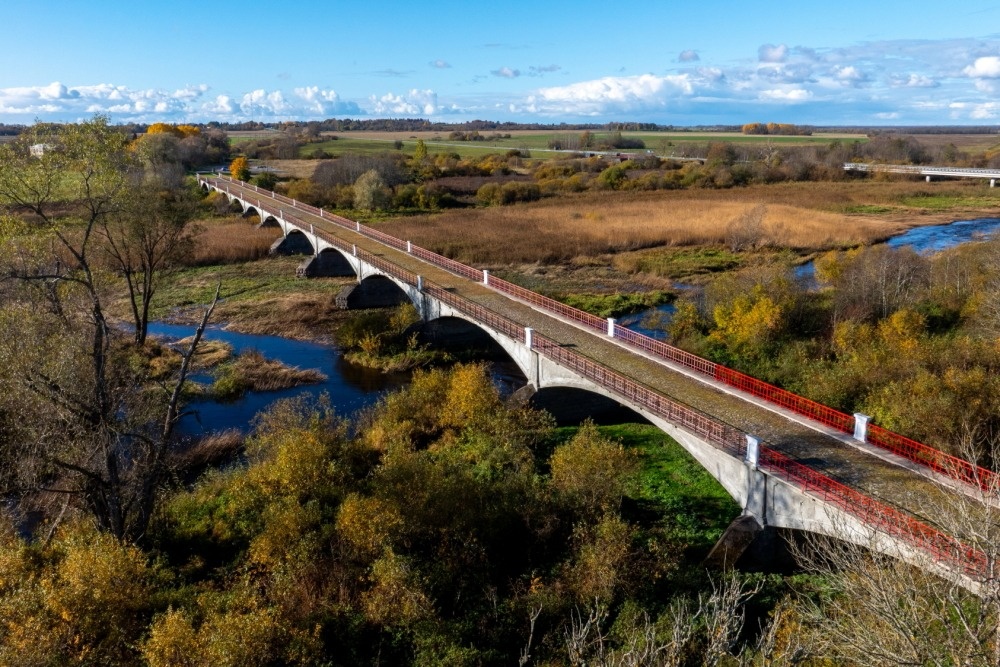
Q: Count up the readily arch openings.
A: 12